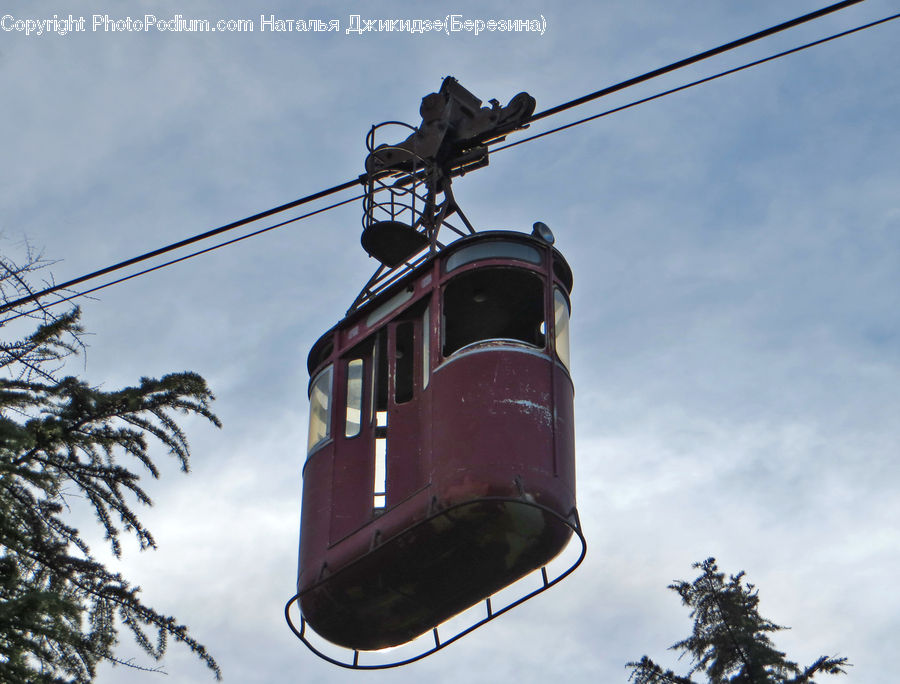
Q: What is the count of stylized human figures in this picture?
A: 0